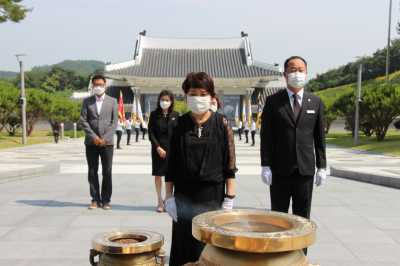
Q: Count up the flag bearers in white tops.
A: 7